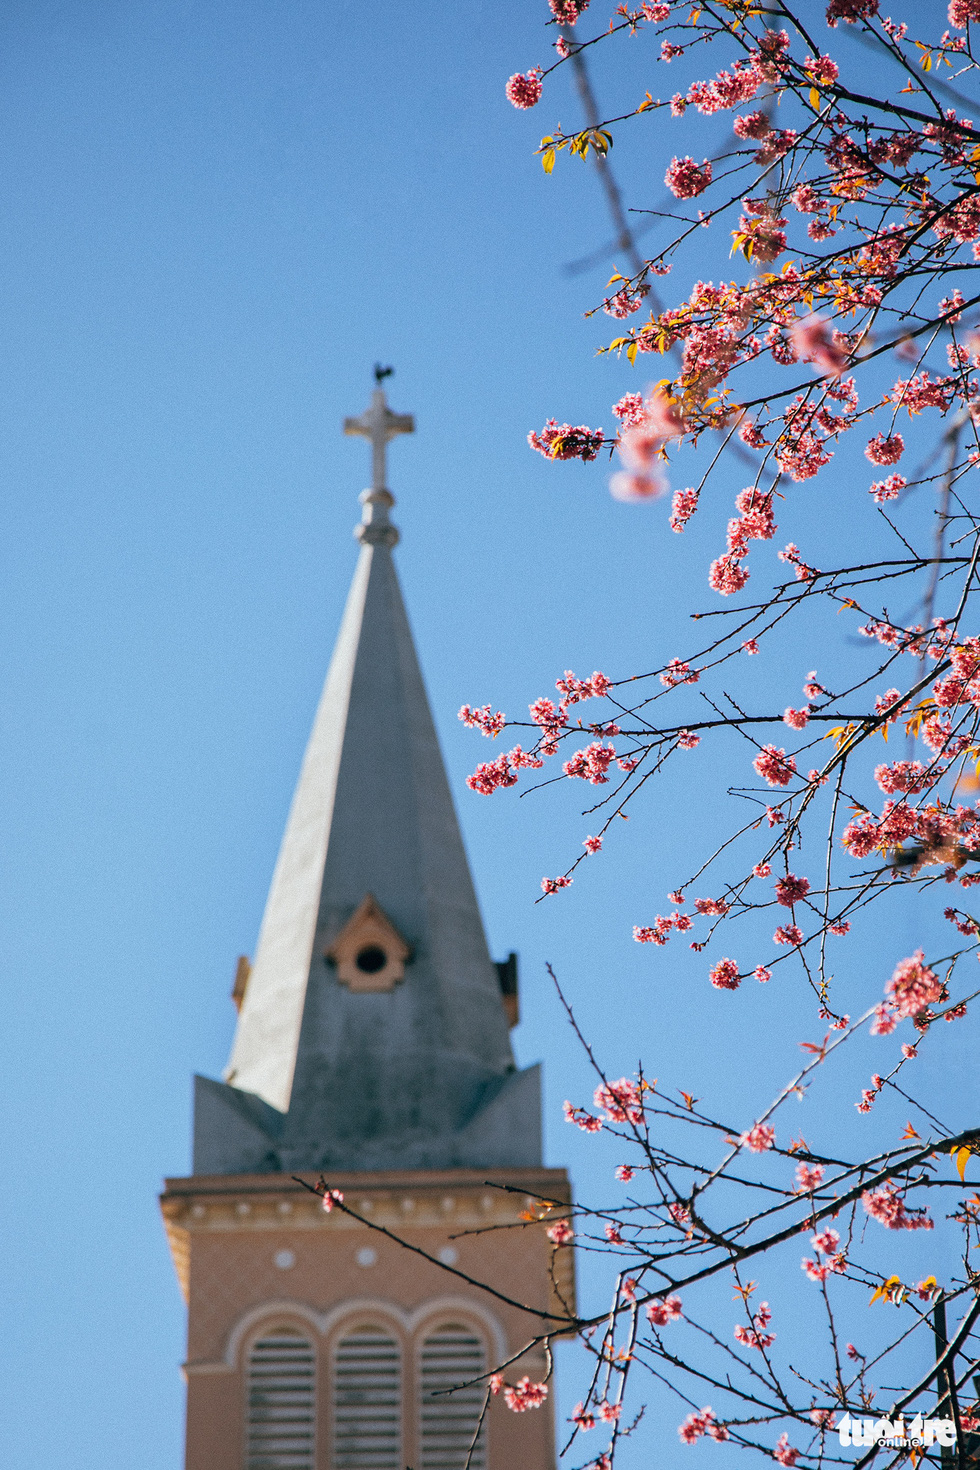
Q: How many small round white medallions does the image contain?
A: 3